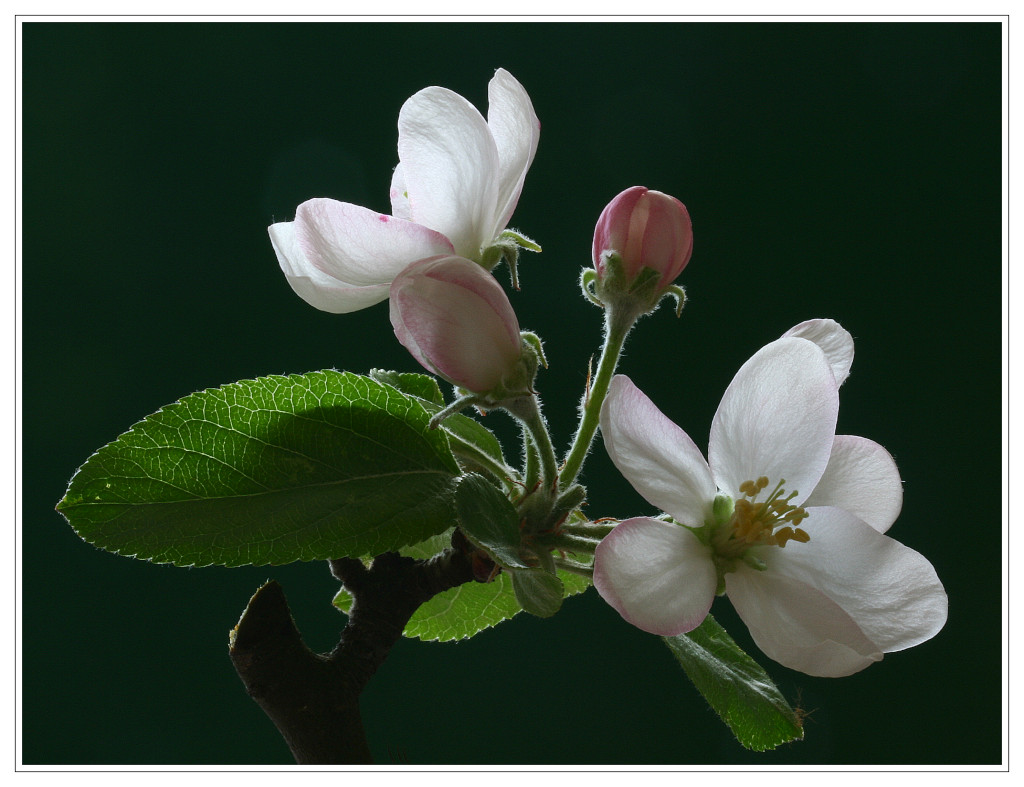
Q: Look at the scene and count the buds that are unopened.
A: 2